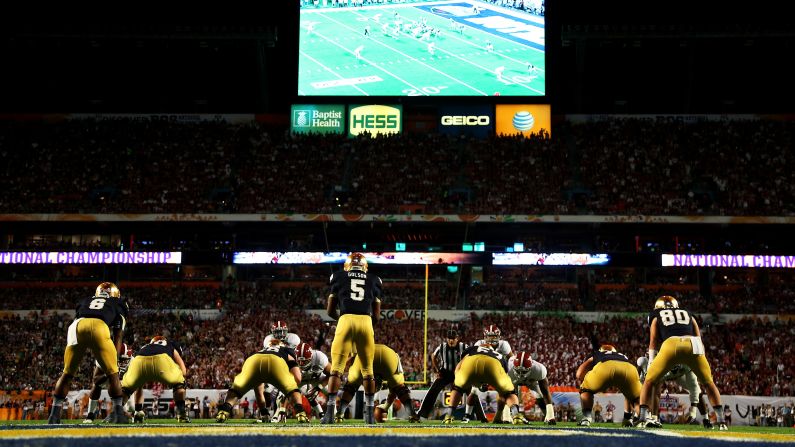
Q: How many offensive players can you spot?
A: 8